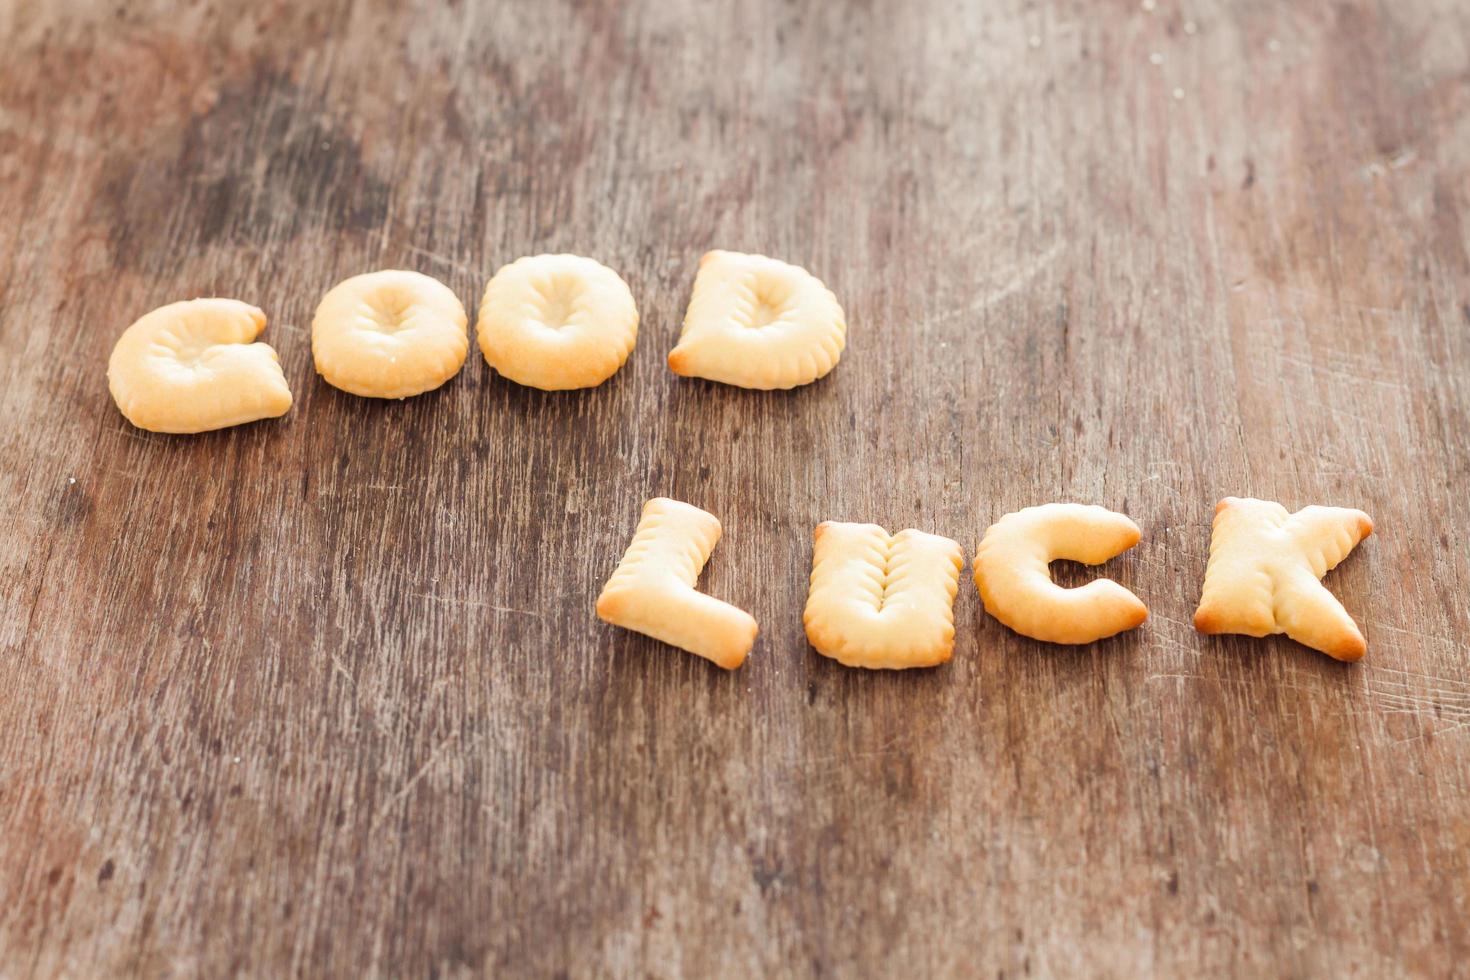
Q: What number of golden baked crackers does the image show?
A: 8